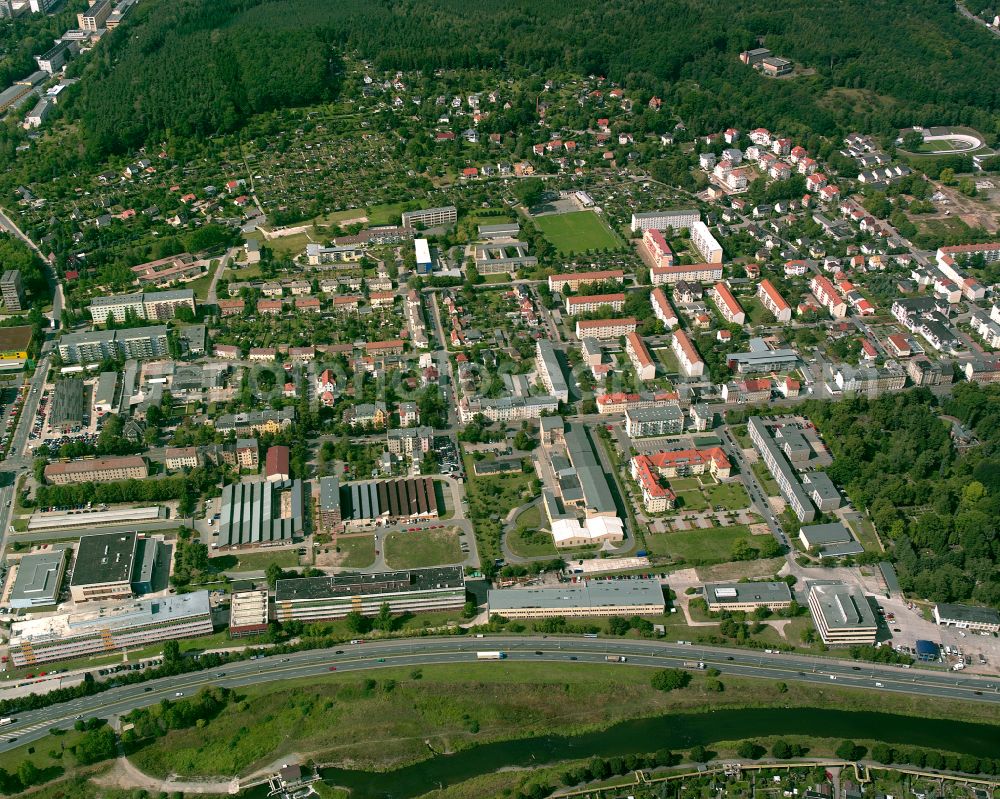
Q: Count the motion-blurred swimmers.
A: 0